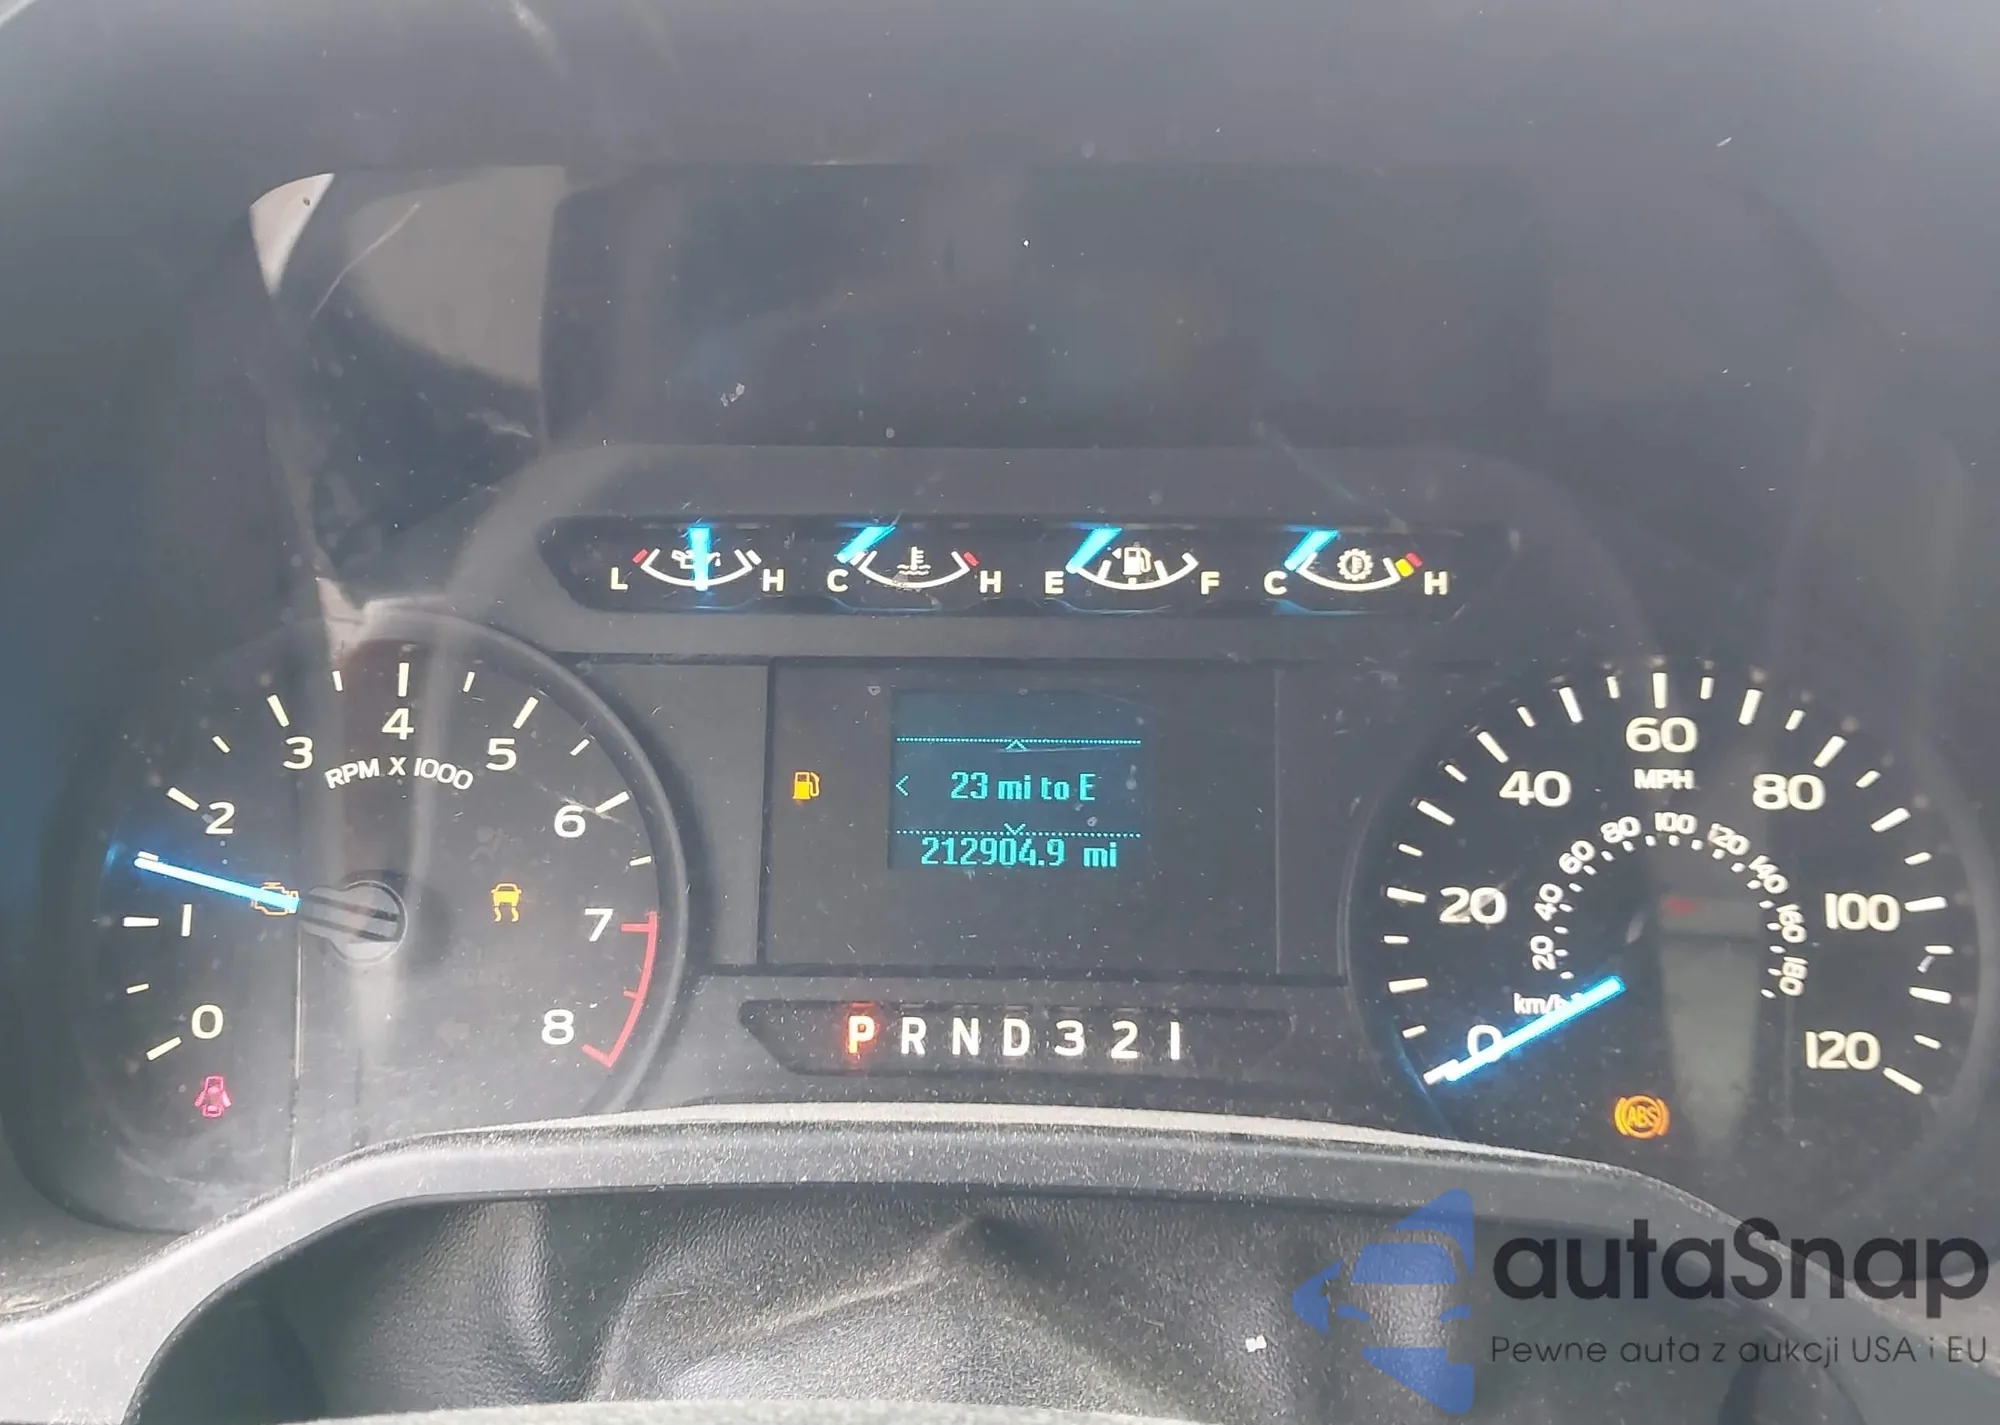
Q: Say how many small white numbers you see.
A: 9